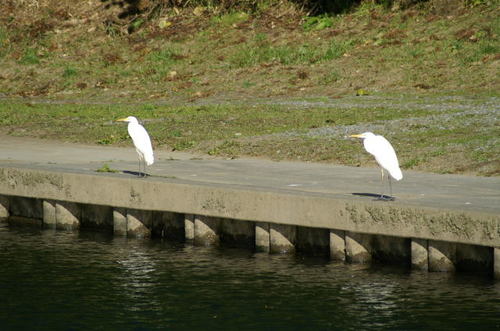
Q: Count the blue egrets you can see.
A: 0